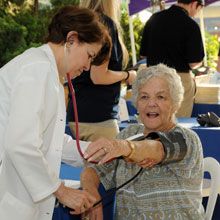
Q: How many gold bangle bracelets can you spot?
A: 1